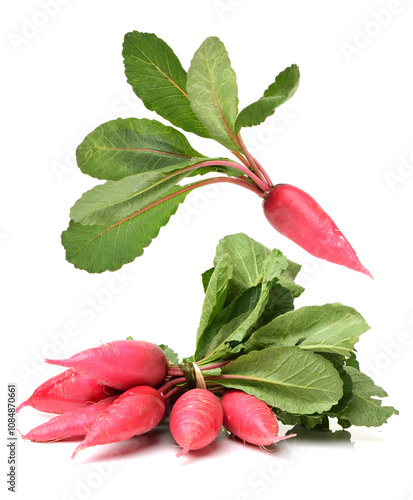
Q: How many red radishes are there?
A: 7